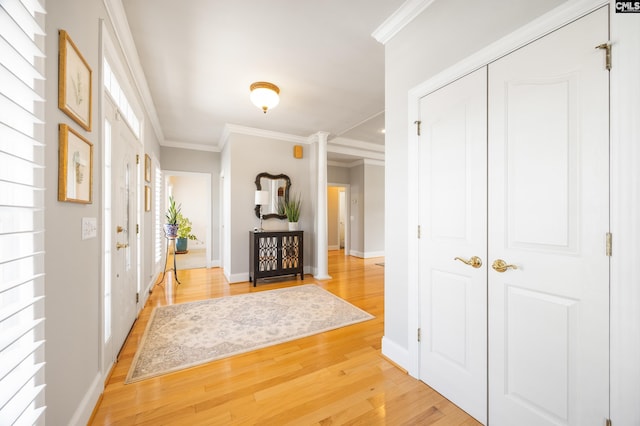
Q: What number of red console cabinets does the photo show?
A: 0